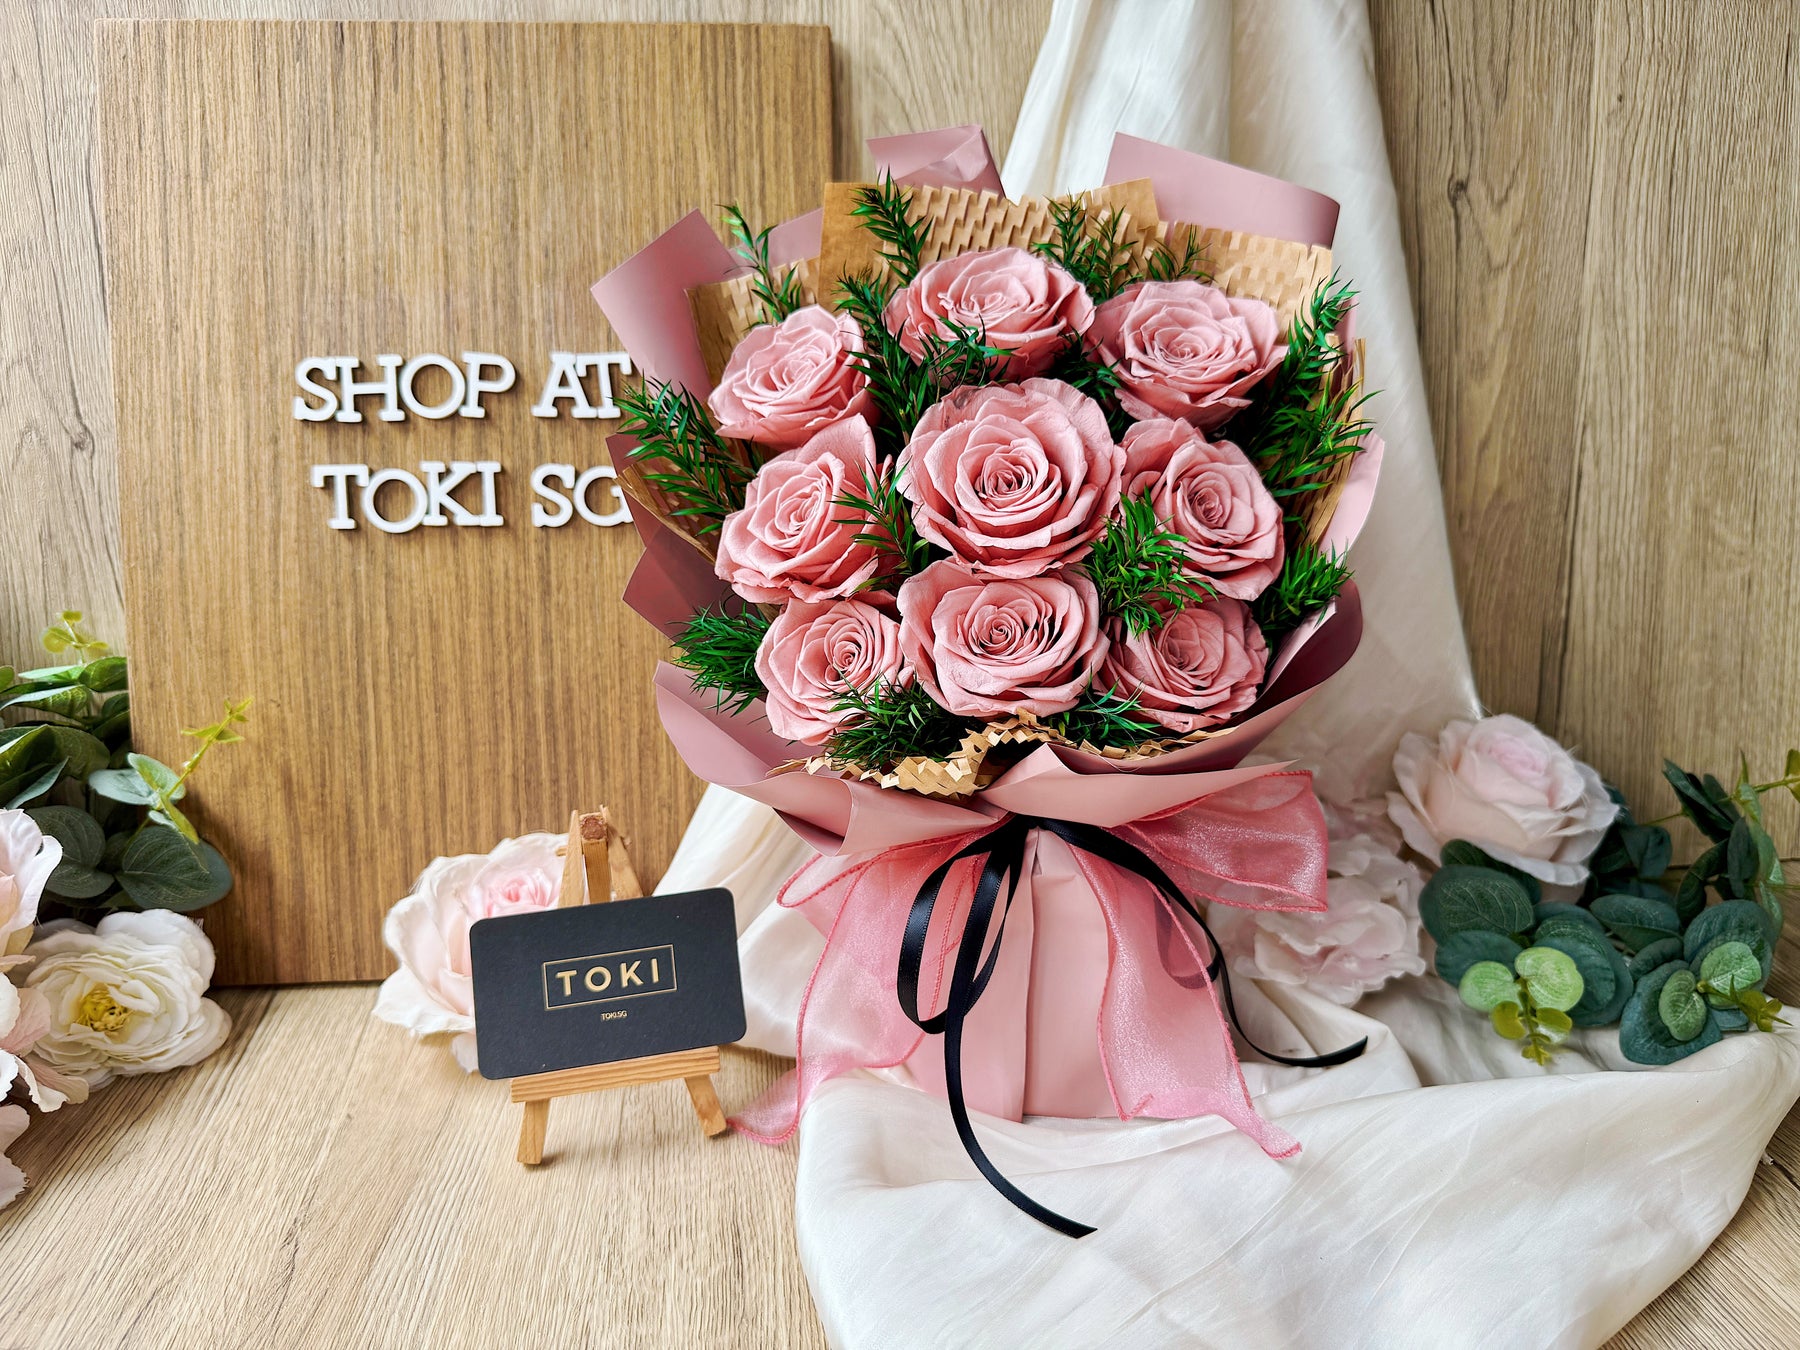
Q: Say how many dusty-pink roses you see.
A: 9